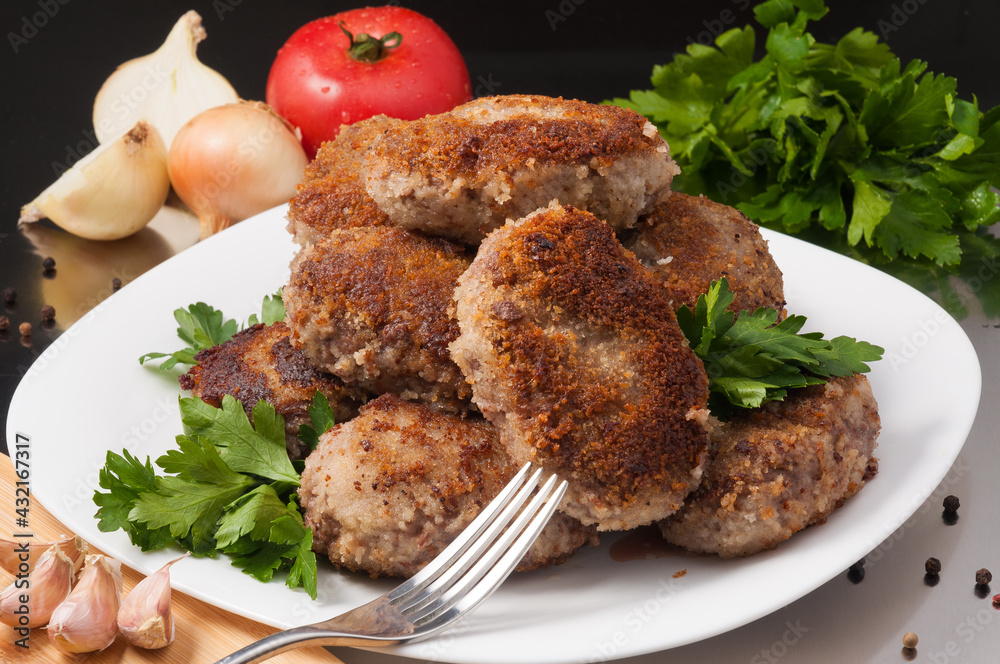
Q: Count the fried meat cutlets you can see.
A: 8